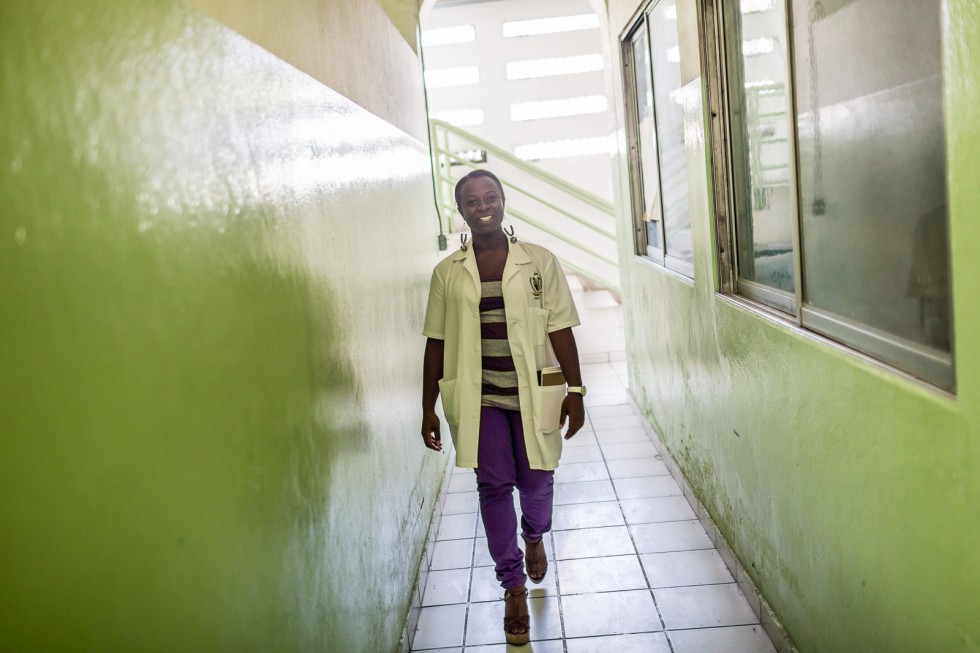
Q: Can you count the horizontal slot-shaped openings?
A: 8